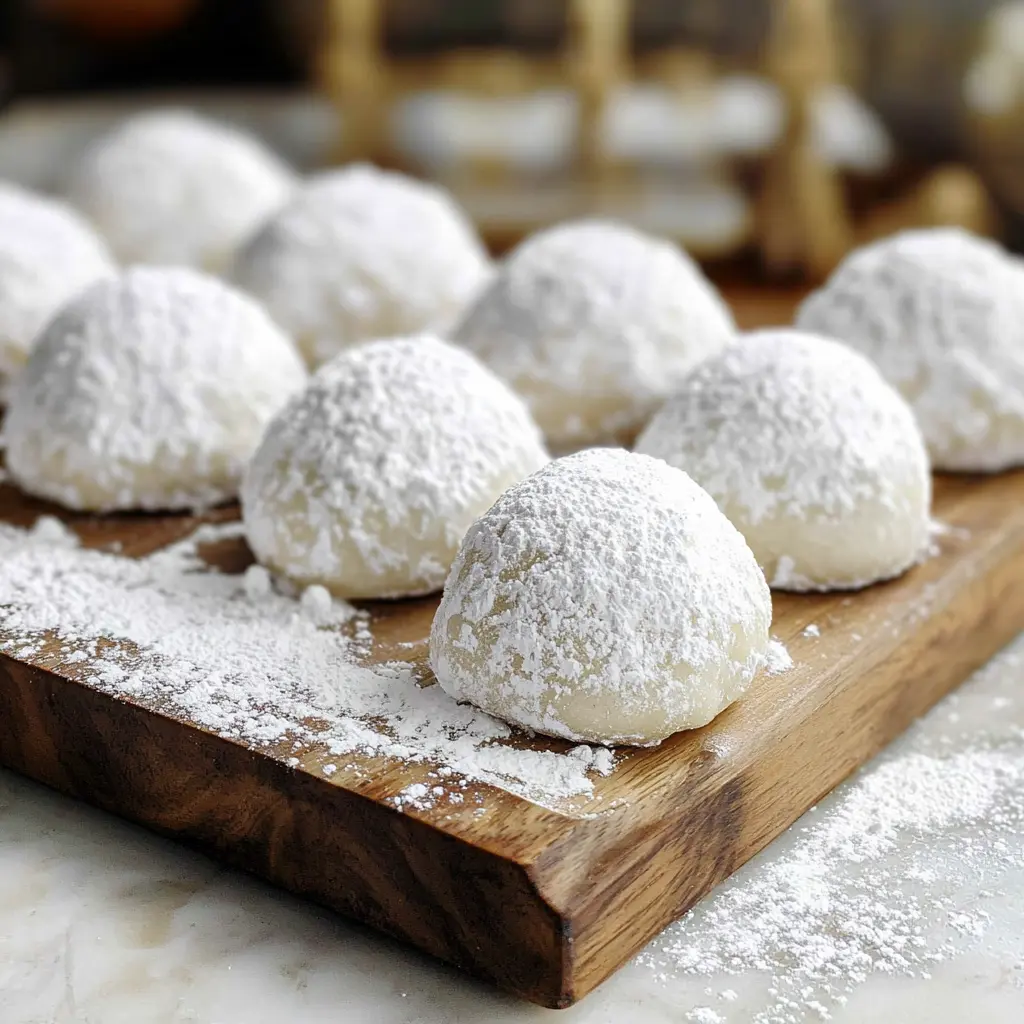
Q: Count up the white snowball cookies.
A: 9